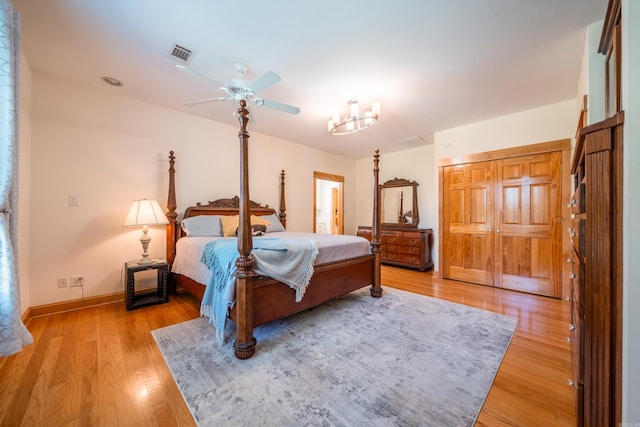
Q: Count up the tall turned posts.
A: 4